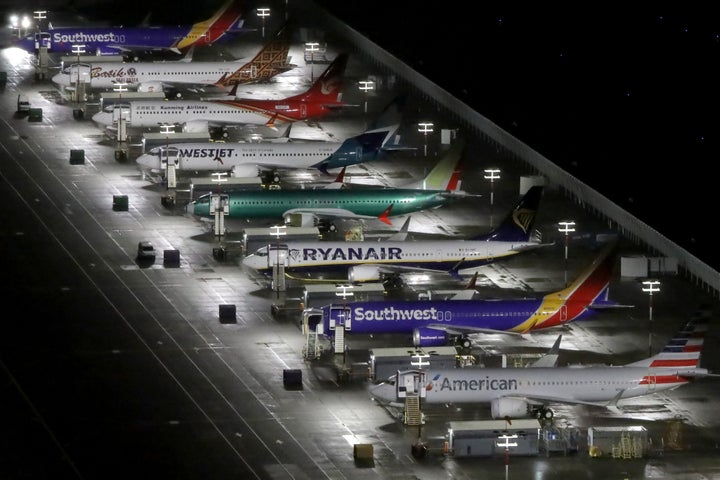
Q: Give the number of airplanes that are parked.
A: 8